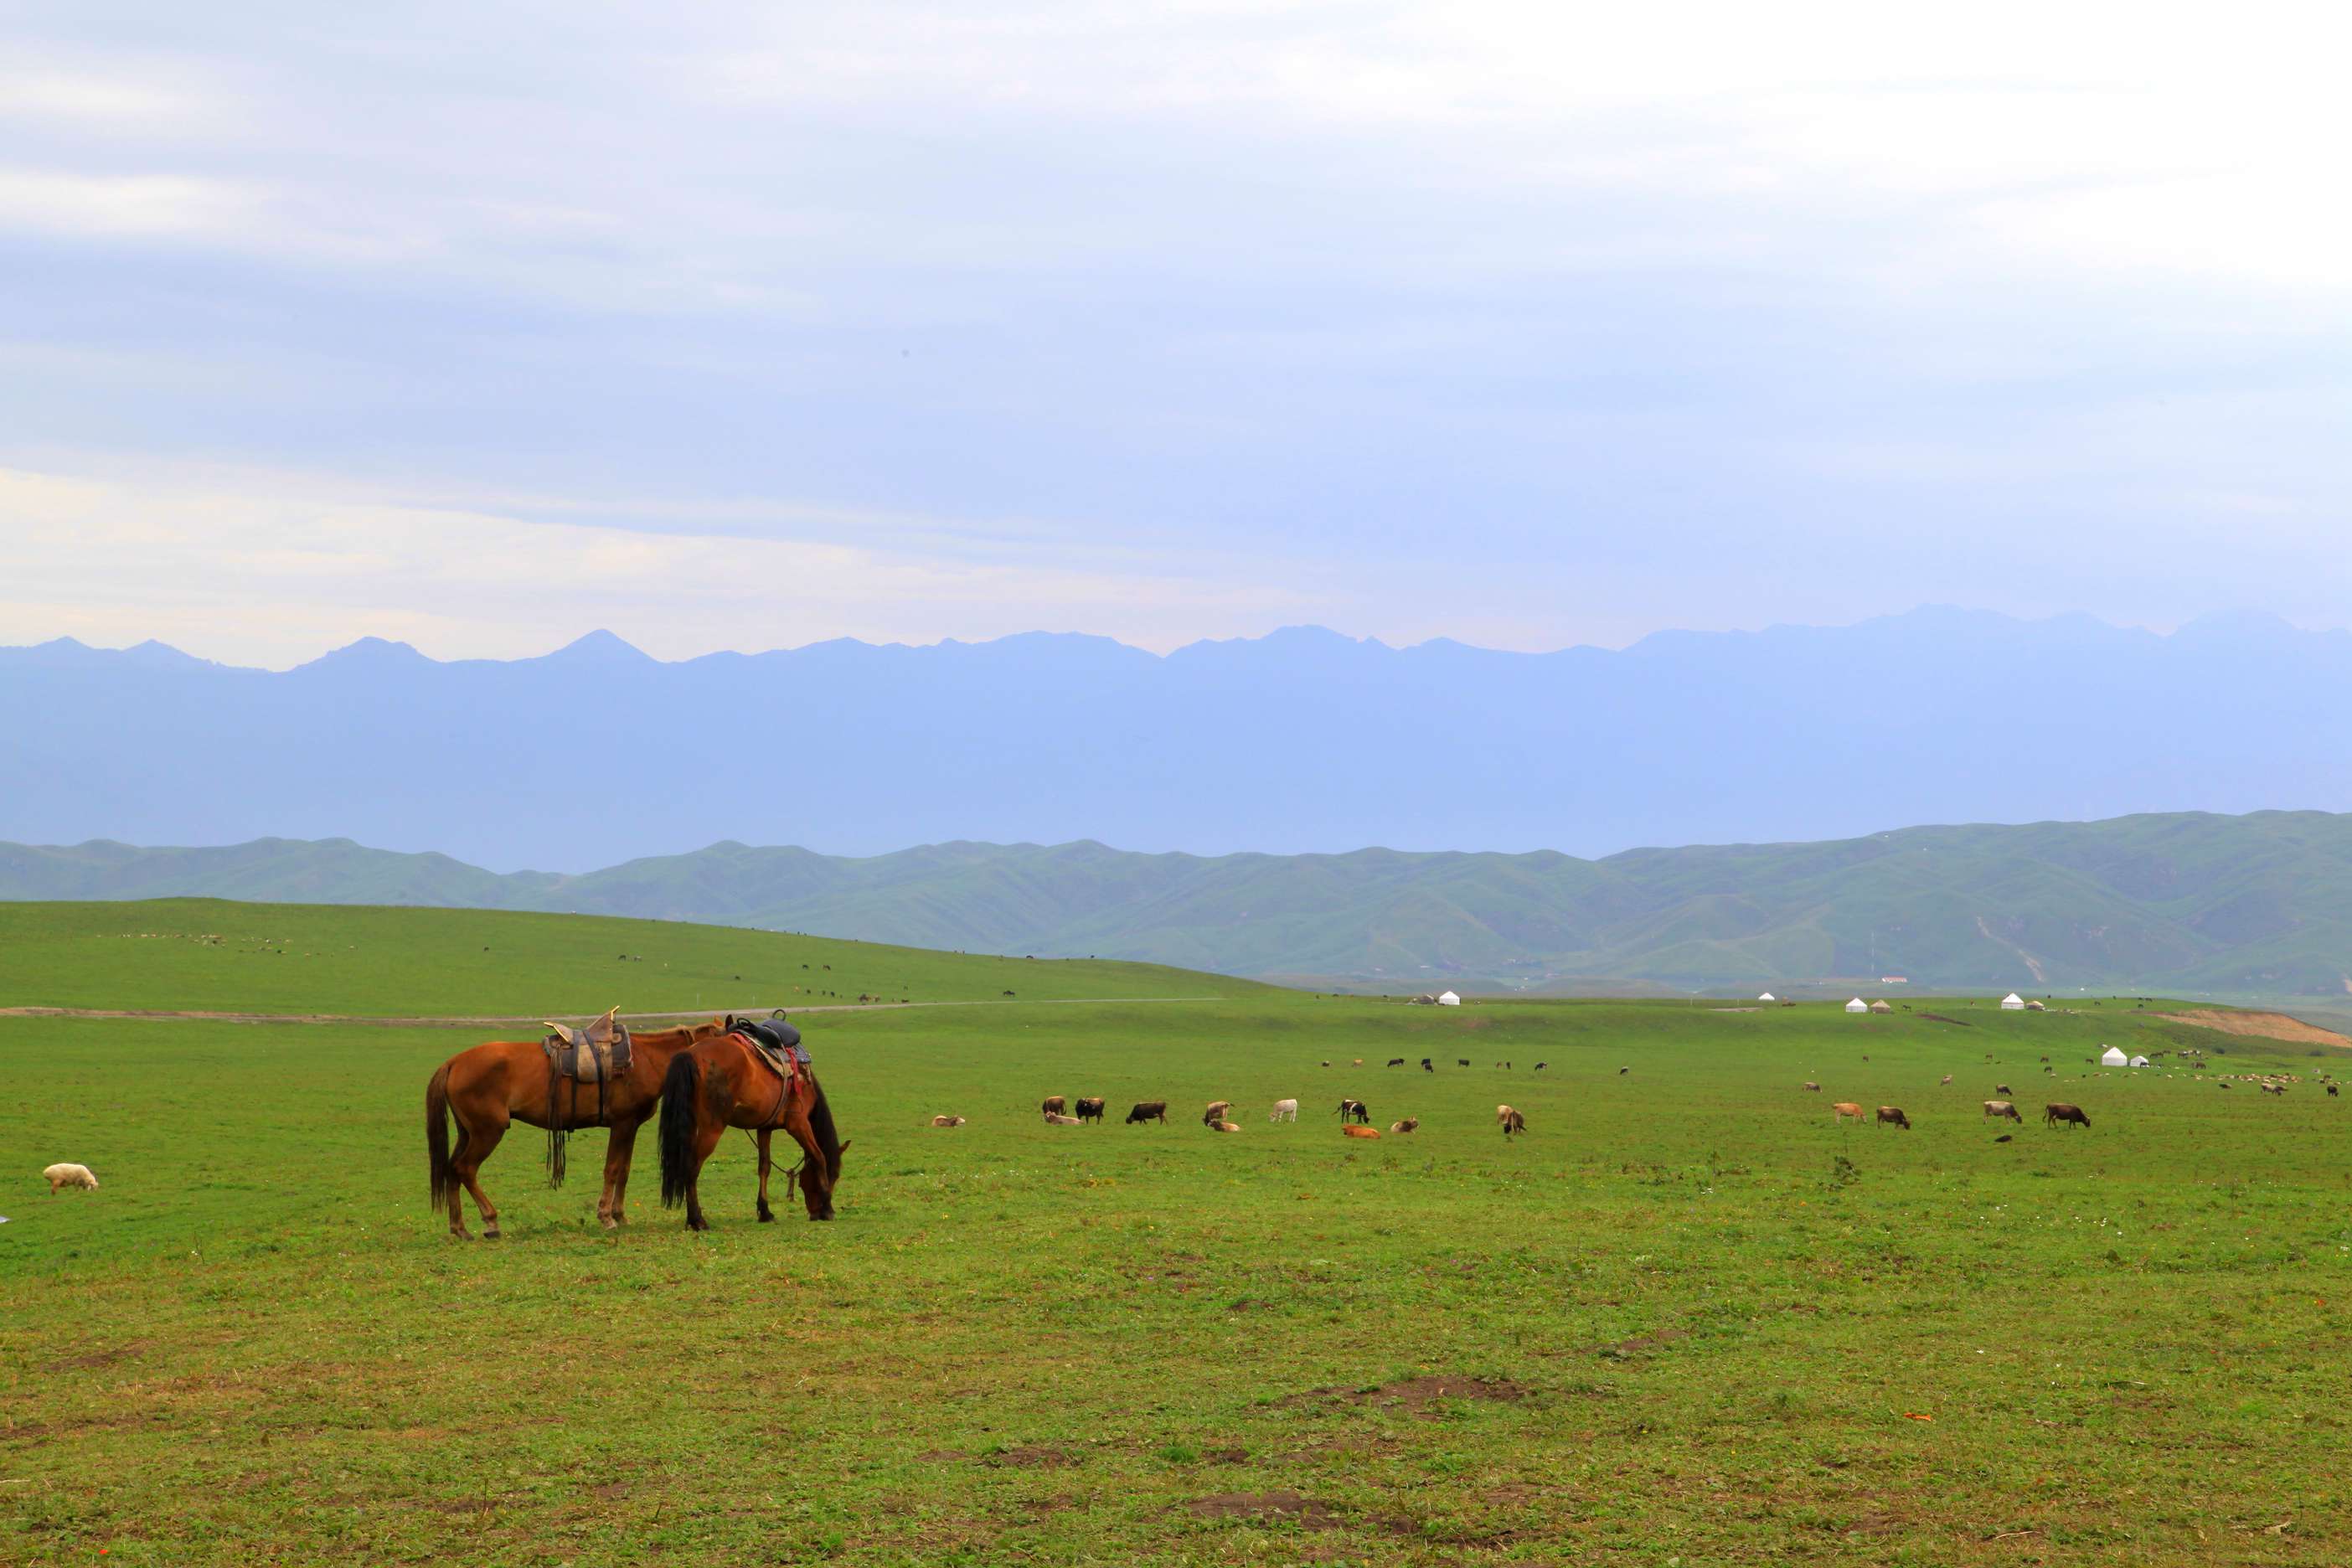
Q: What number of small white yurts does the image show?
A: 6